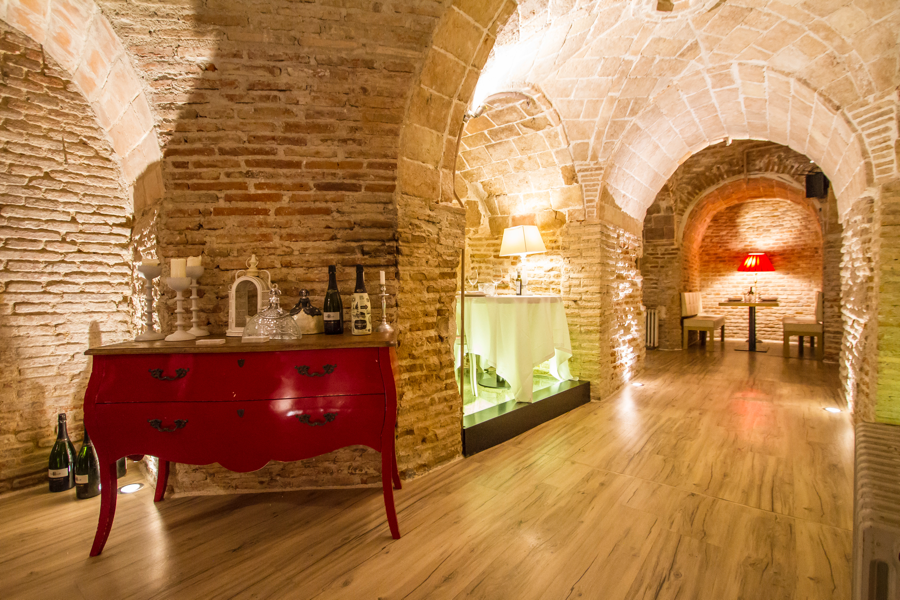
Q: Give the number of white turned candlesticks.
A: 3